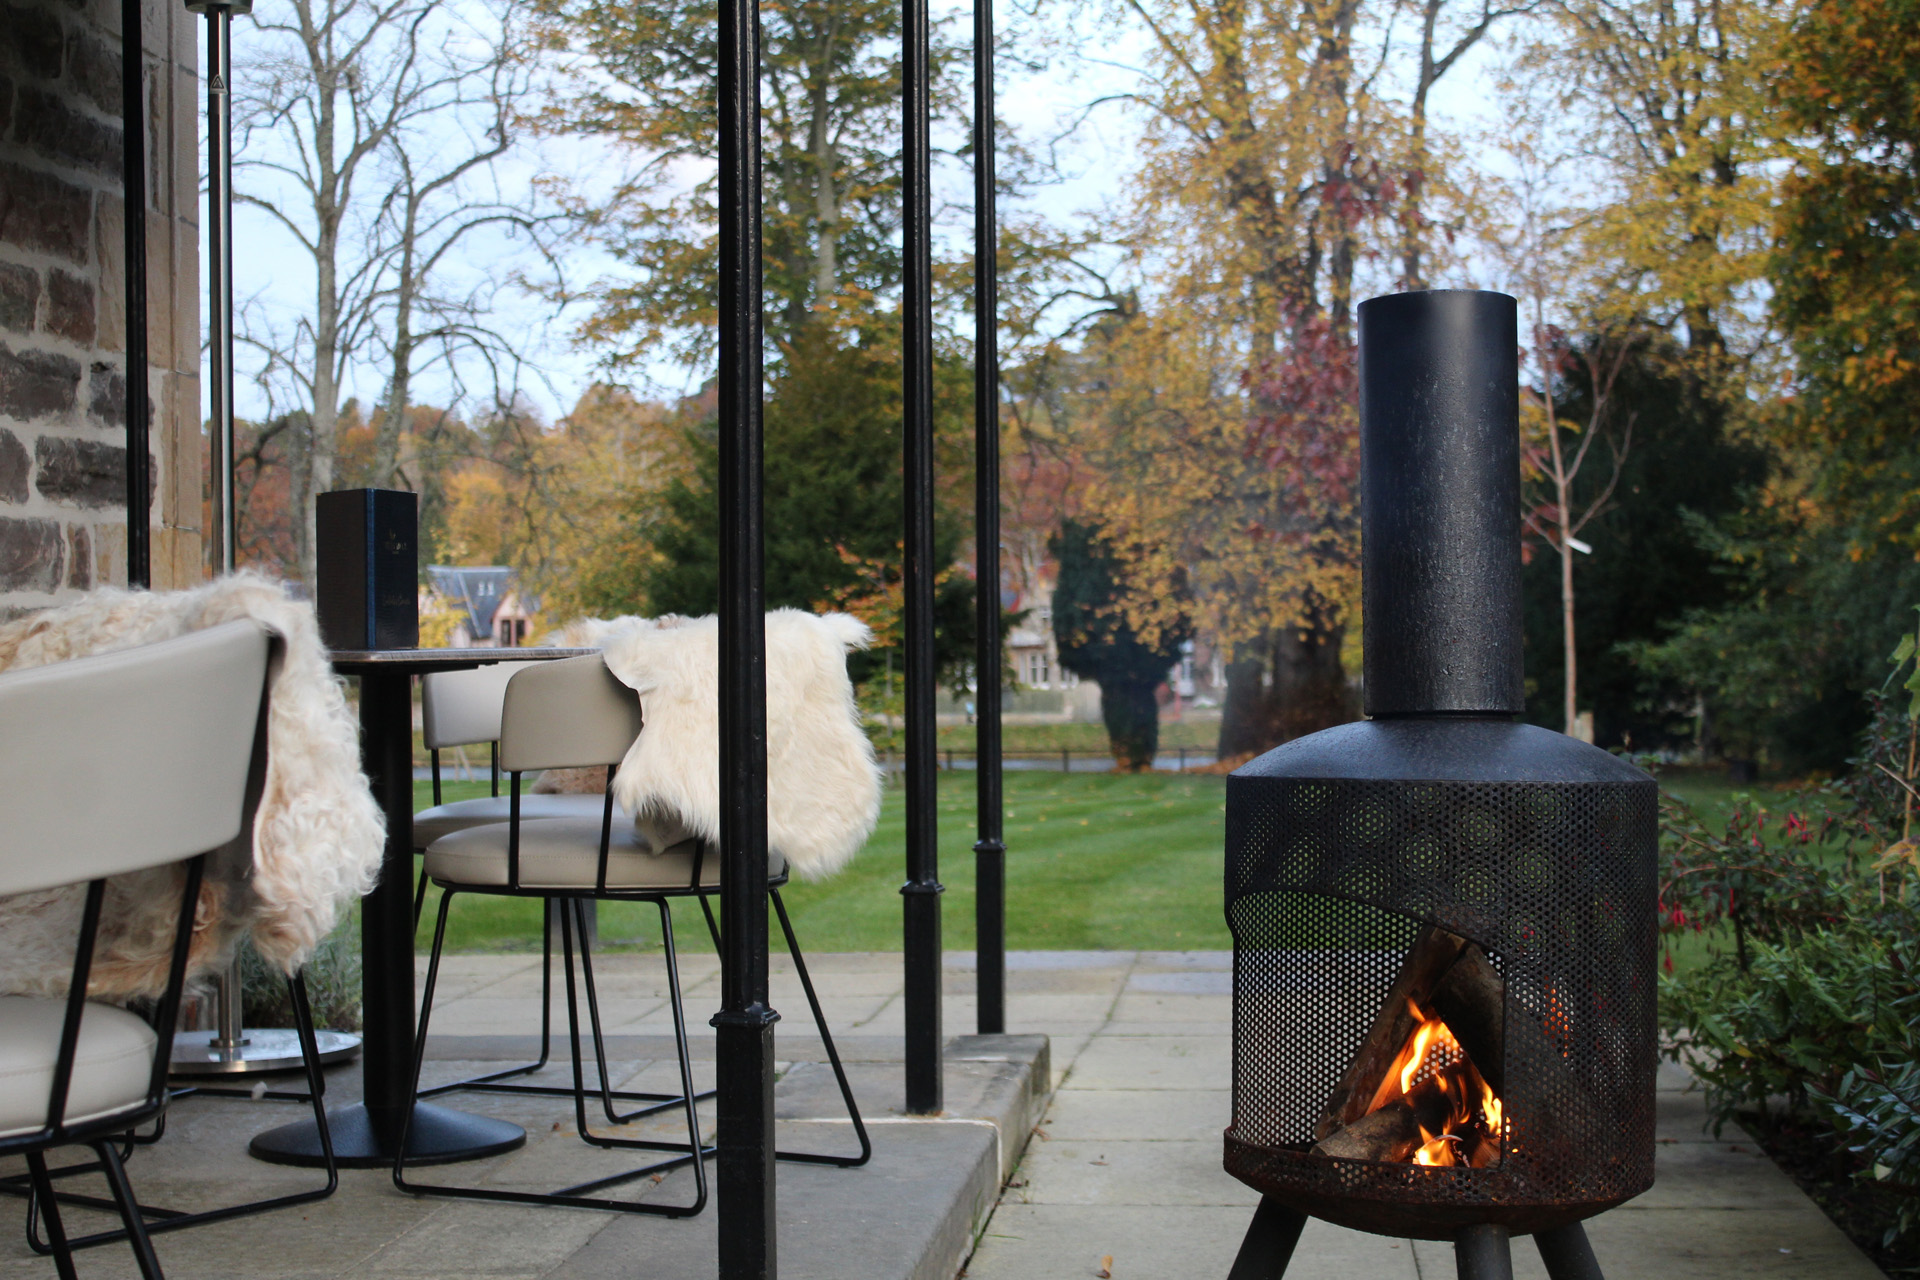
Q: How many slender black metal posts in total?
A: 4